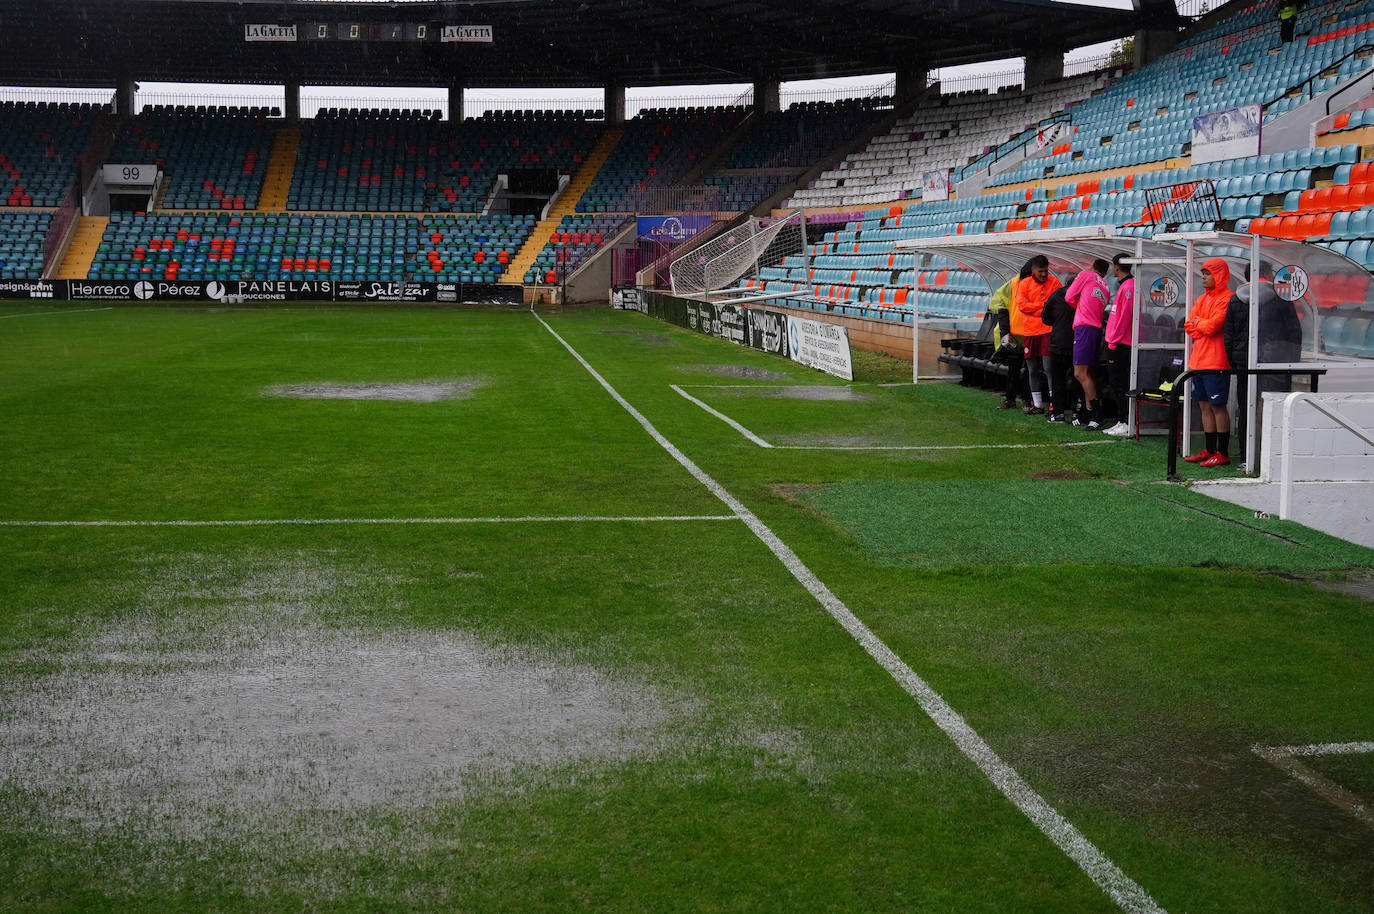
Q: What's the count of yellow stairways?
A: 3